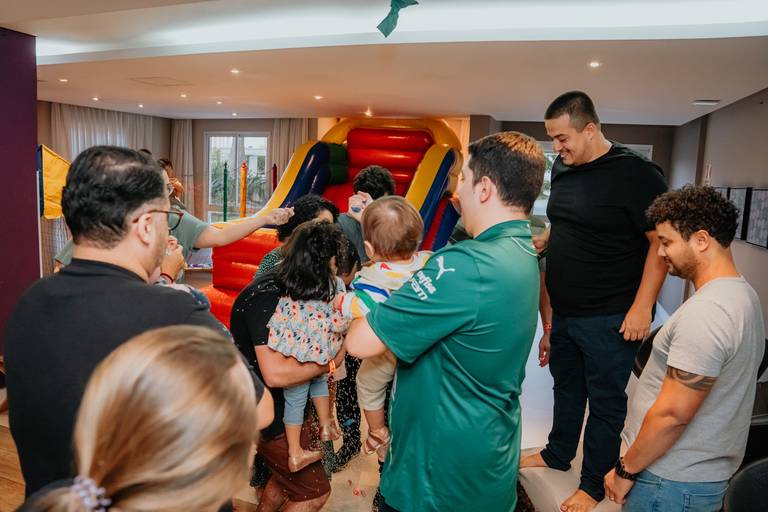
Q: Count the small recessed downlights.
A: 10